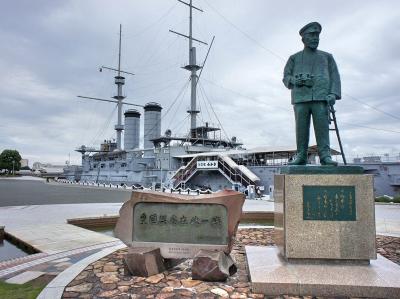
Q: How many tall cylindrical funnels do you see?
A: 2